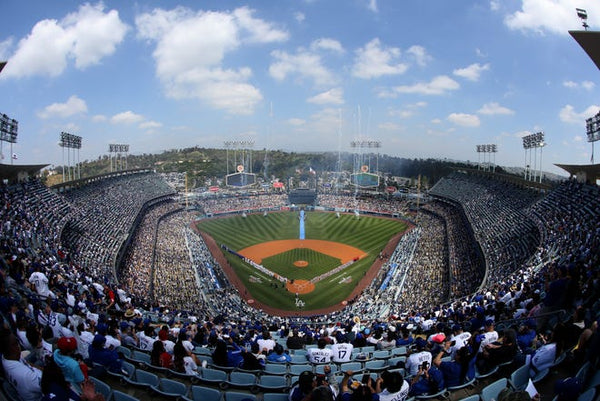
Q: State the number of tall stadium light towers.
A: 8